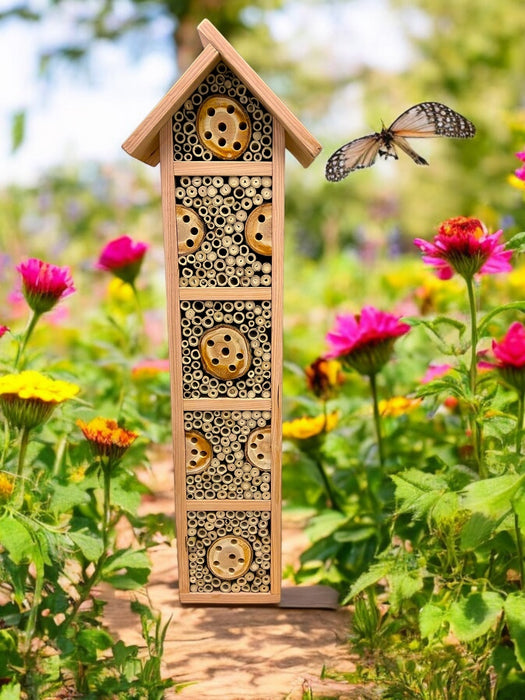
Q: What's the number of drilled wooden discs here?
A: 7